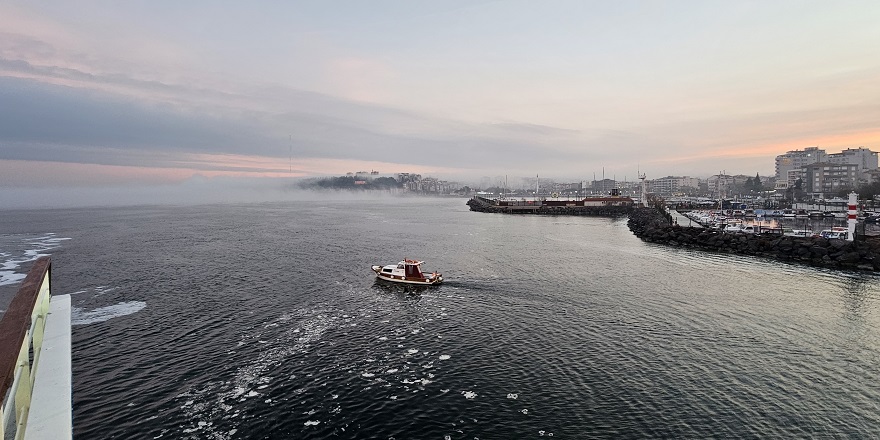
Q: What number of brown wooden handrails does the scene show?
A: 1